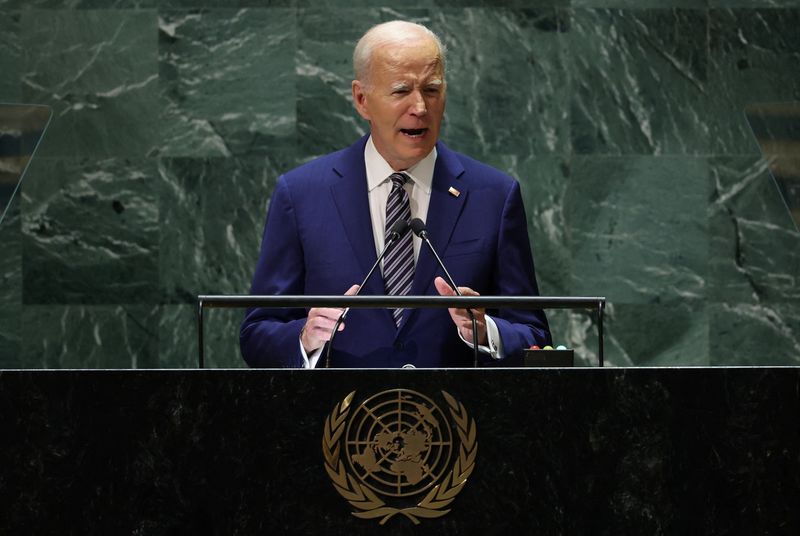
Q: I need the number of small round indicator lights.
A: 3